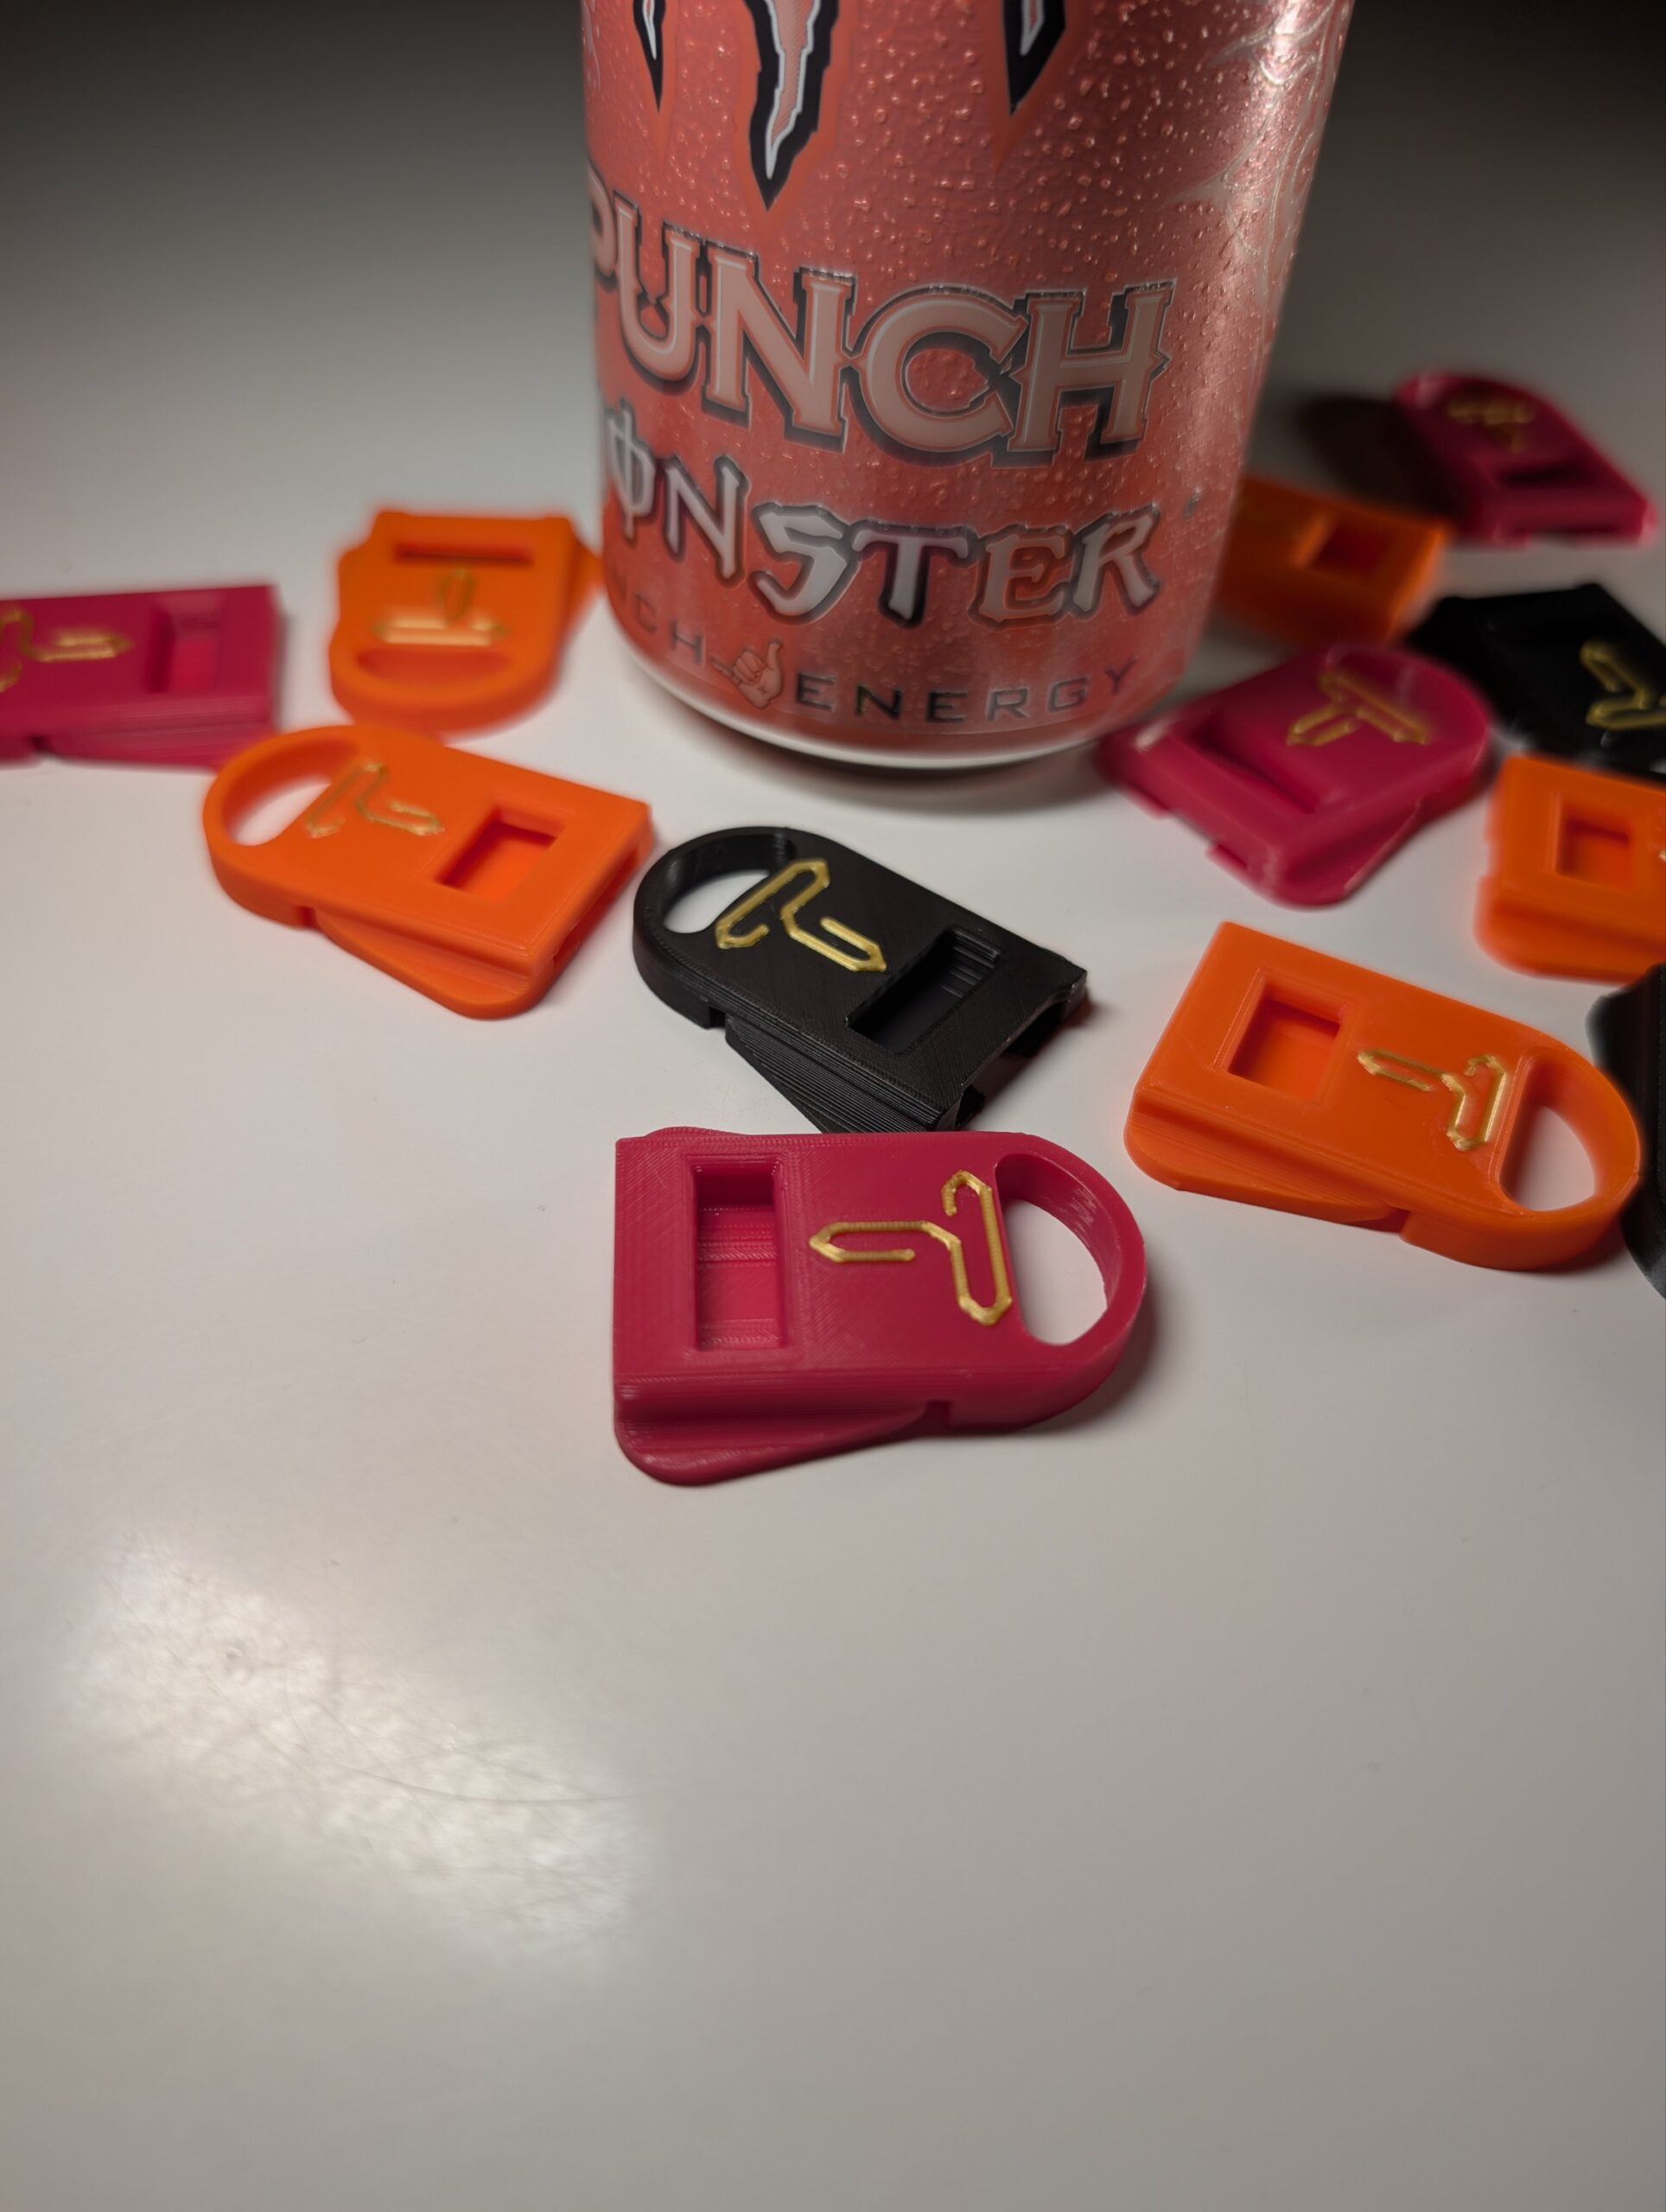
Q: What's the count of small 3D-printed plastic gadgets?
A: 12